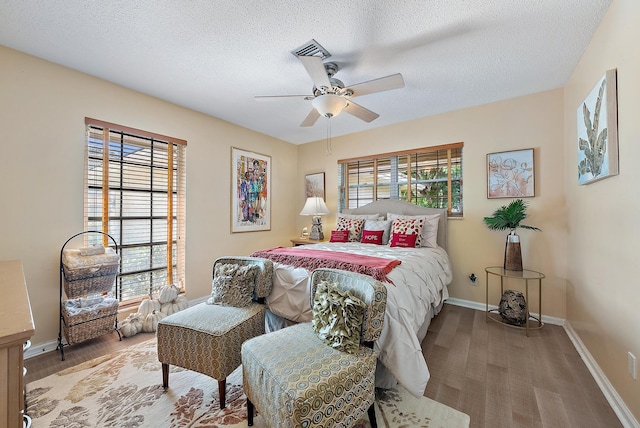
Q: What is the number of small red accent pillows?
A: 3